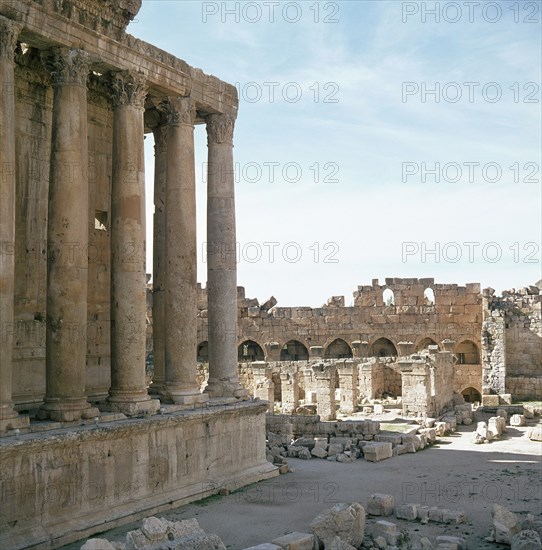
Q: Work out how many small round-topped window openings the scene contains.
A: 2